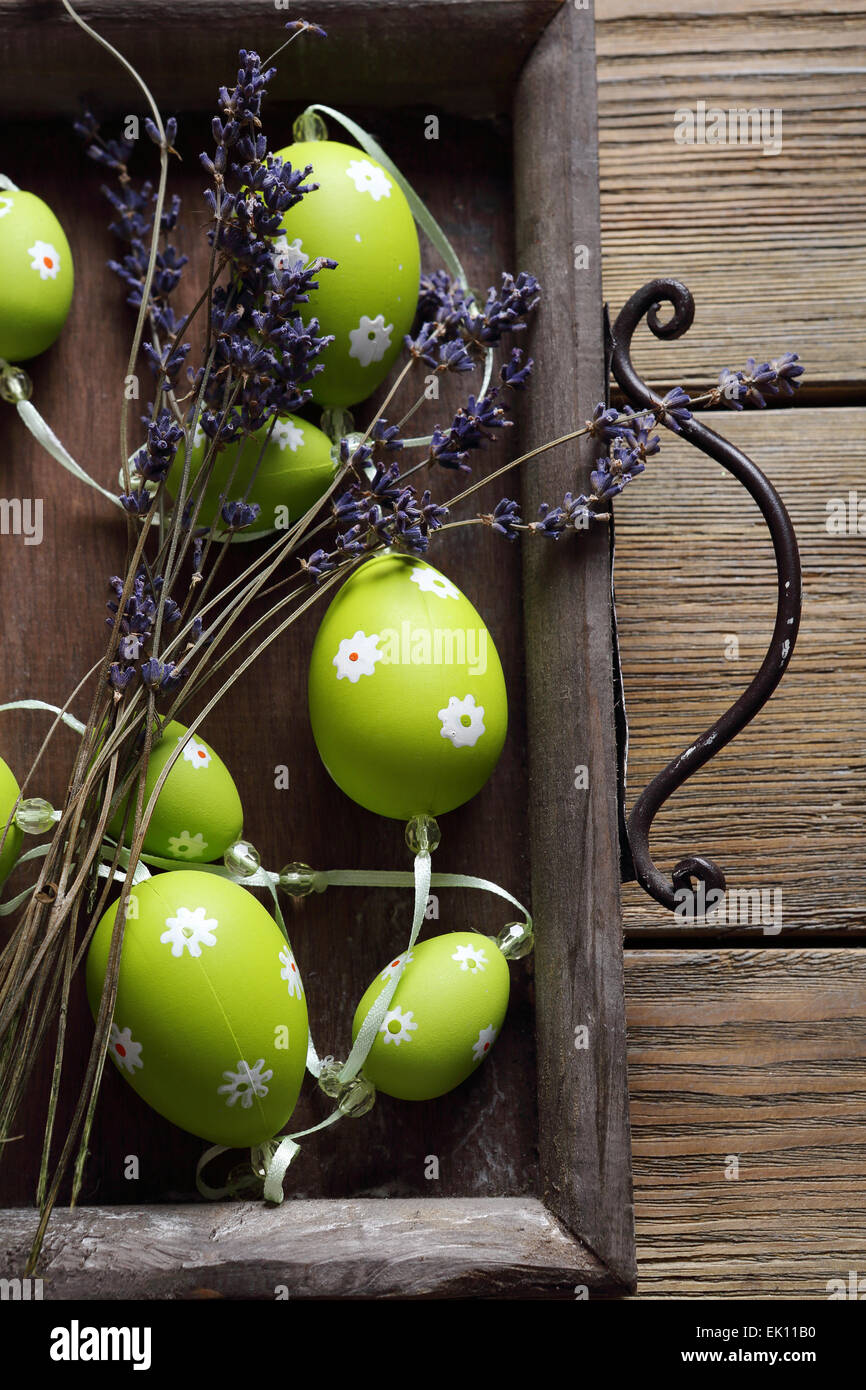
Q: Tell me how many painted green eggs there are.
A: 8